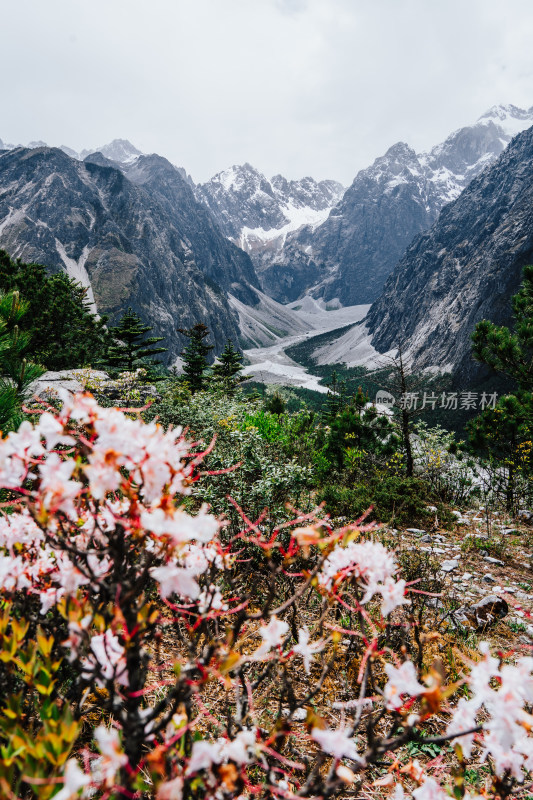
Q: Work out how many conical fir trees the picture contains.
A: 3